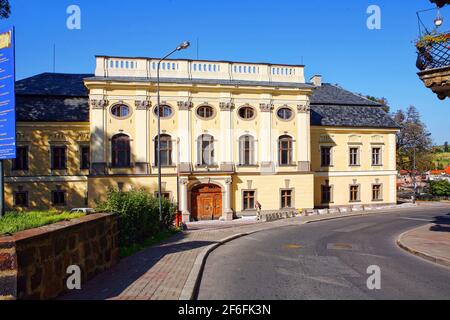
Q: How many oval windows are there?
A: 5